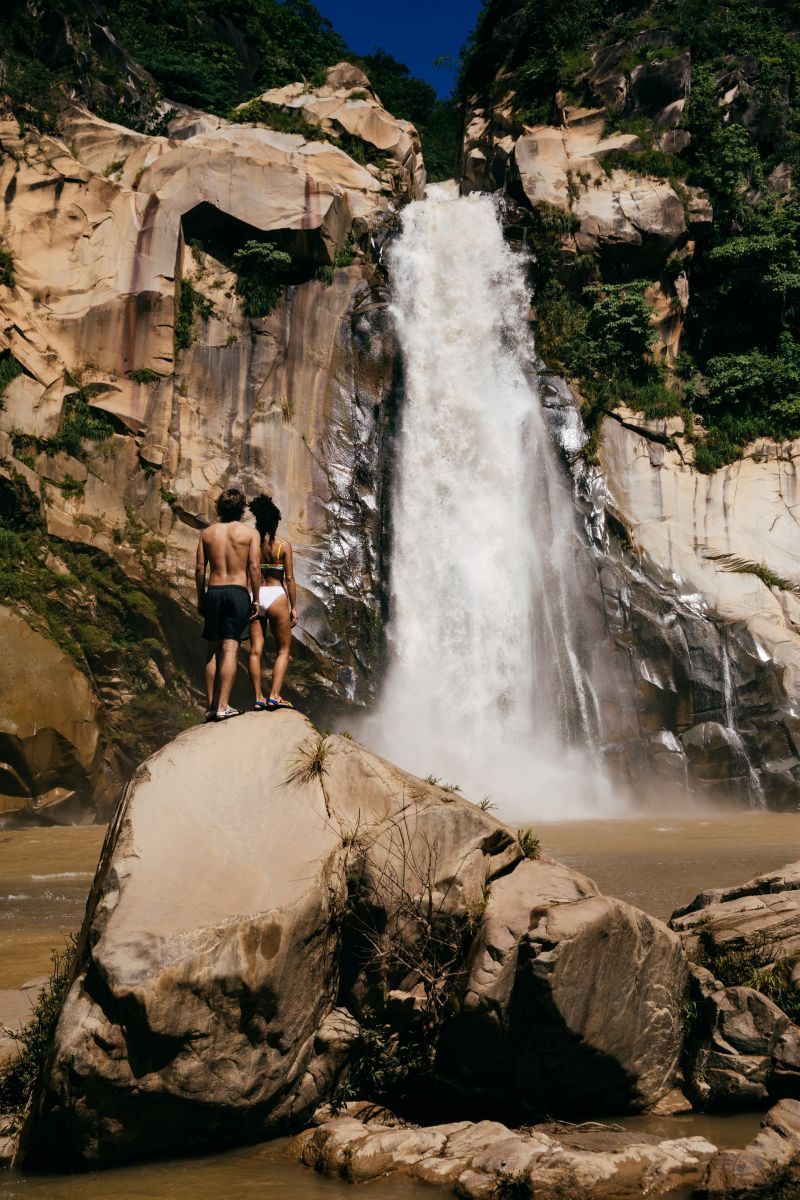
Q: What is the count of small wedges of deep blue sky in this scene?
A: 1